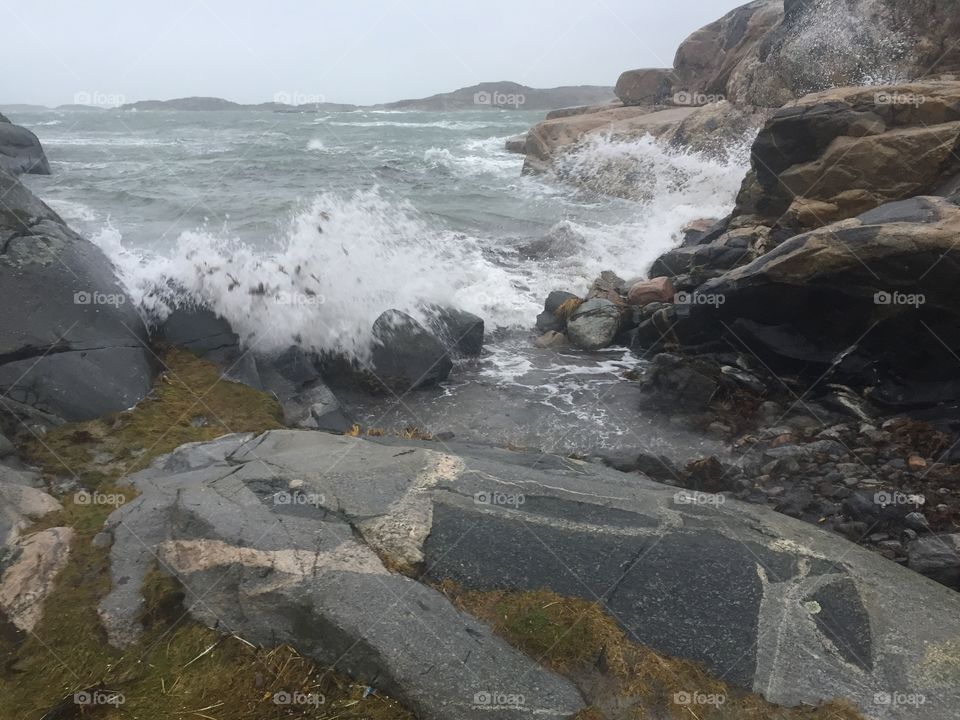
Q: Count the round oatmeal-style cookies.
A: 0